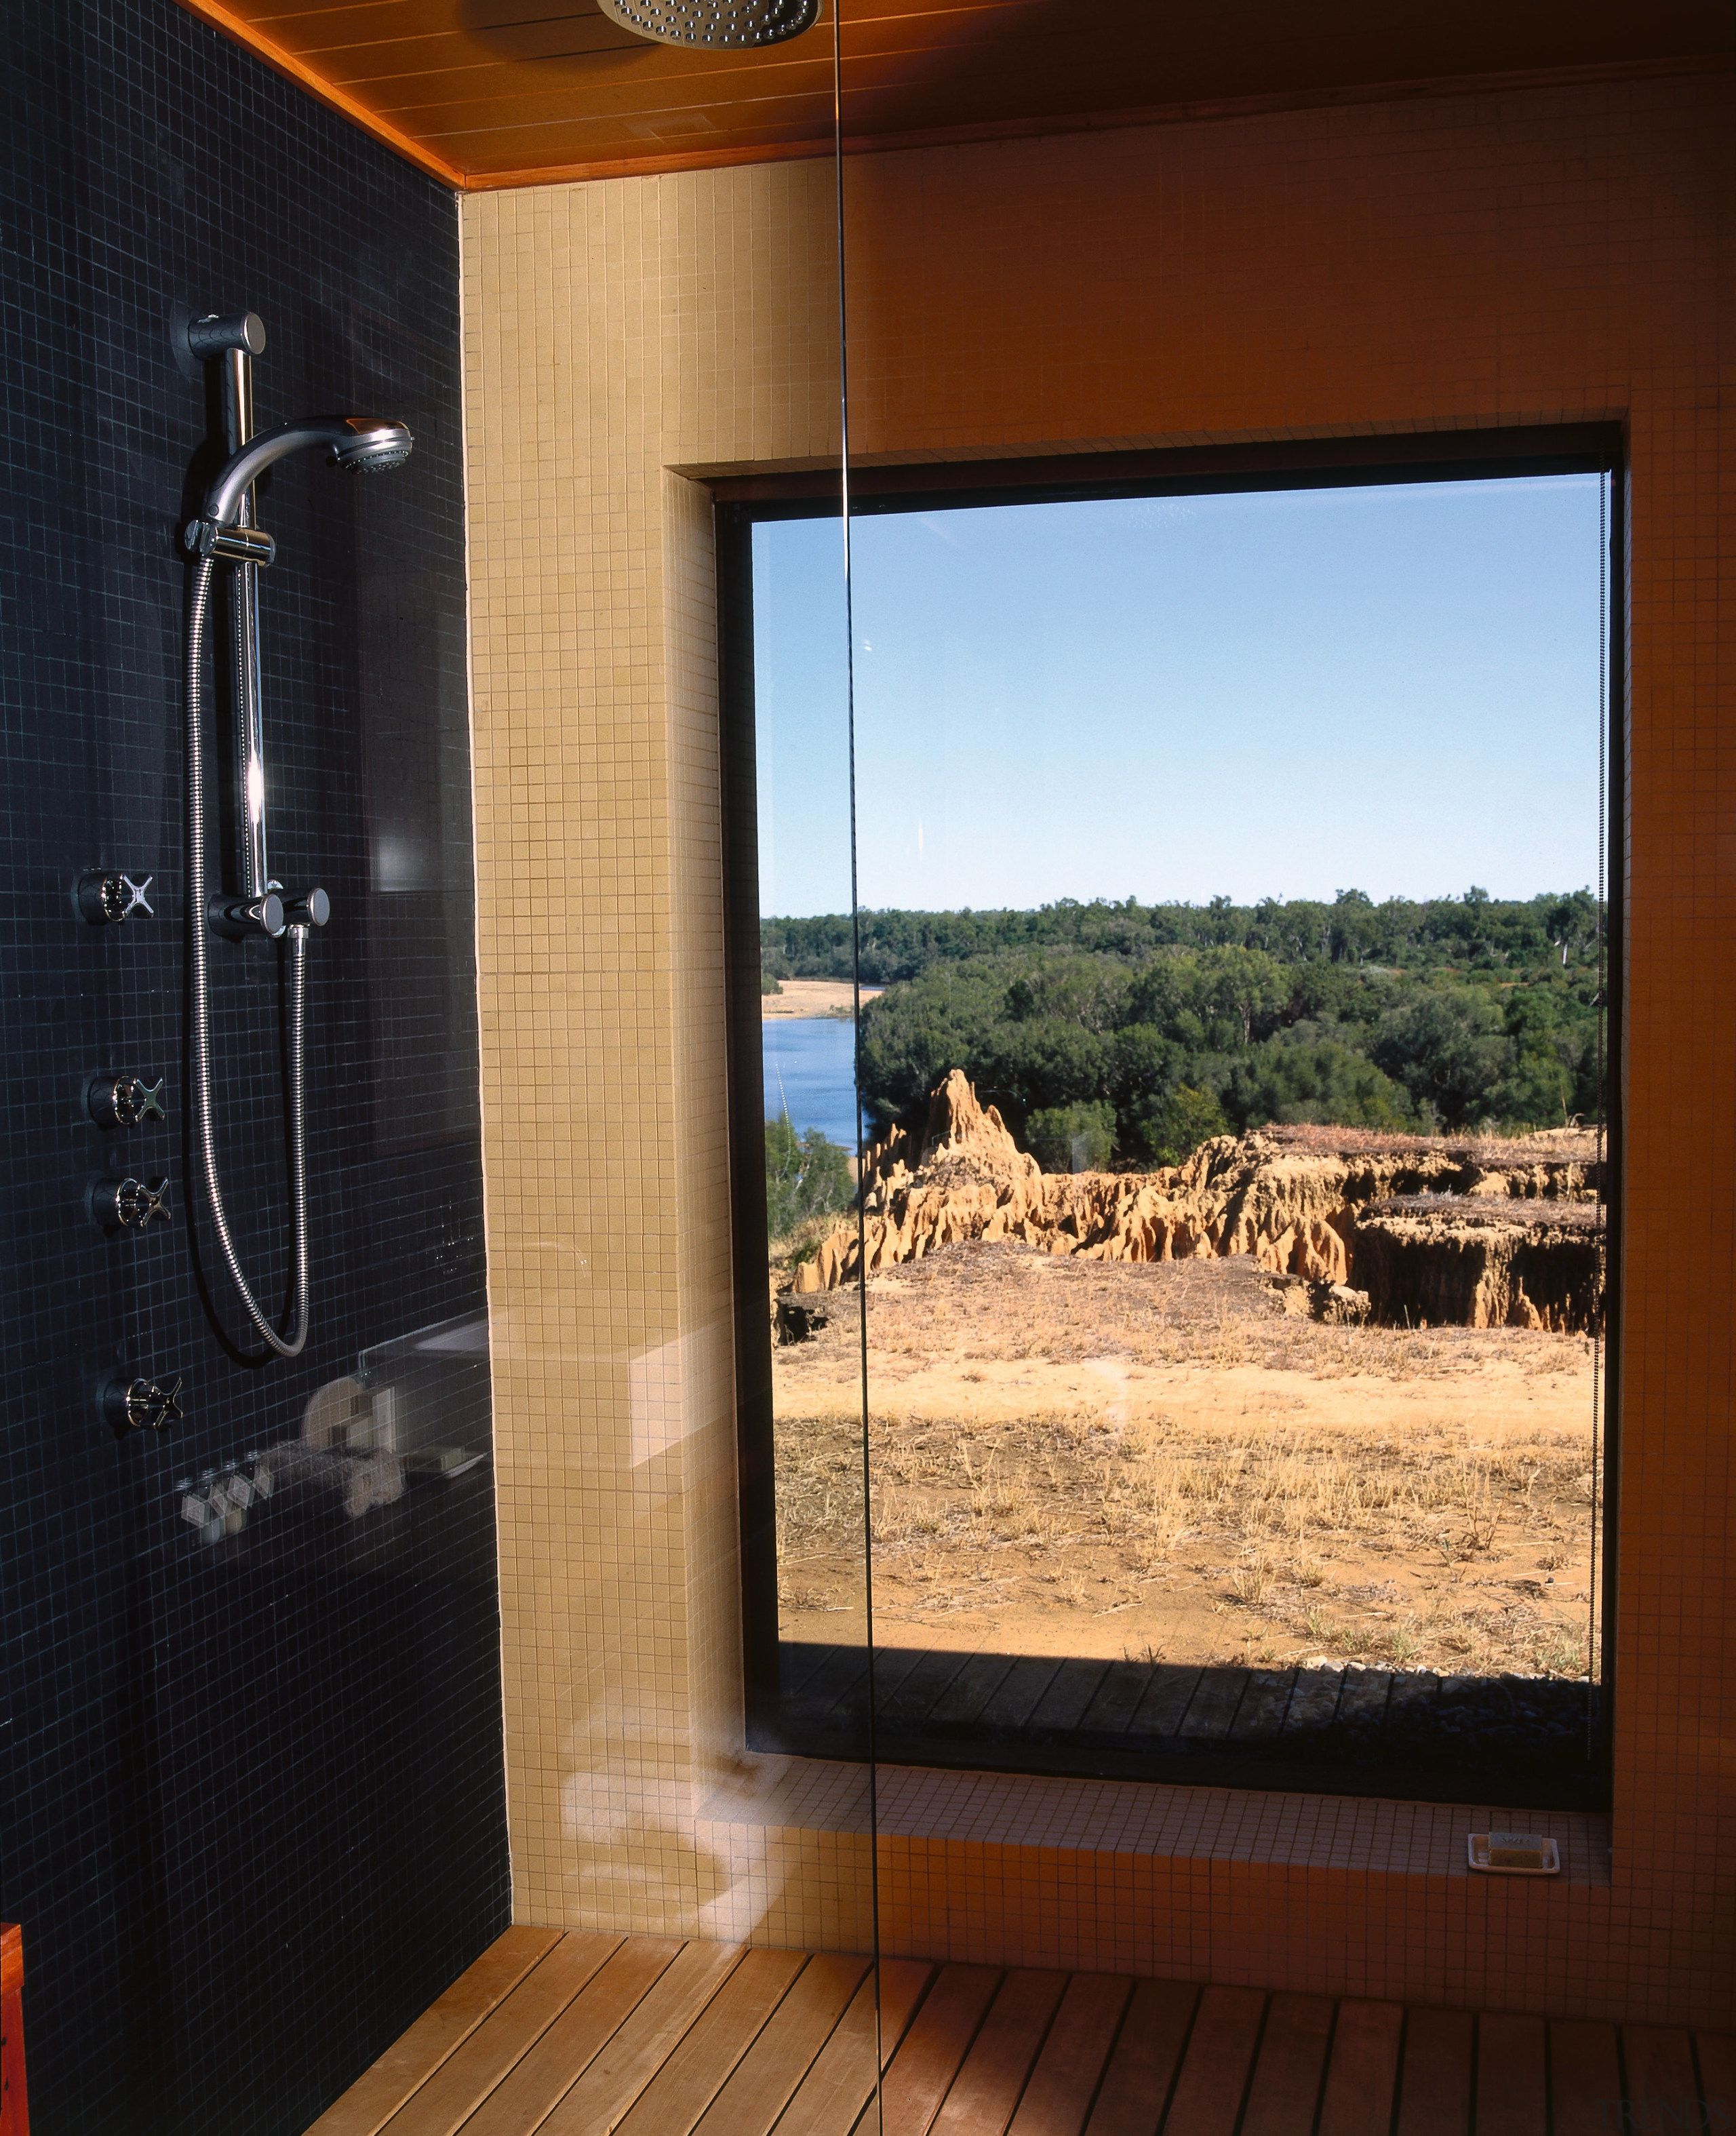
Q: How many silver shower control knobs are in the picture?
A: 4